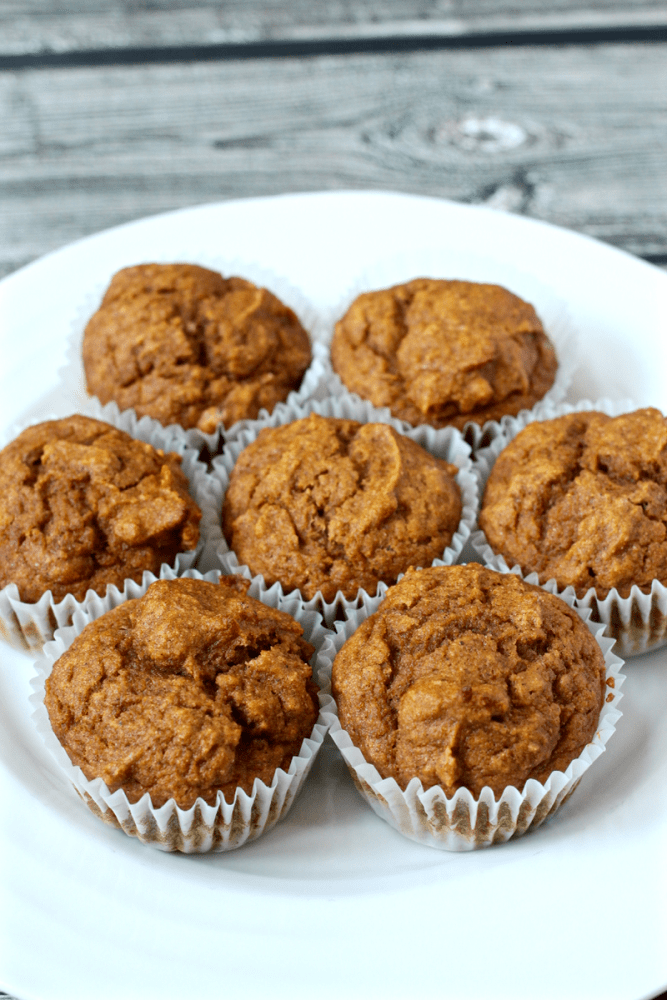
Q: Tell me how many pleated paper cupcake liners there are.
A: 7